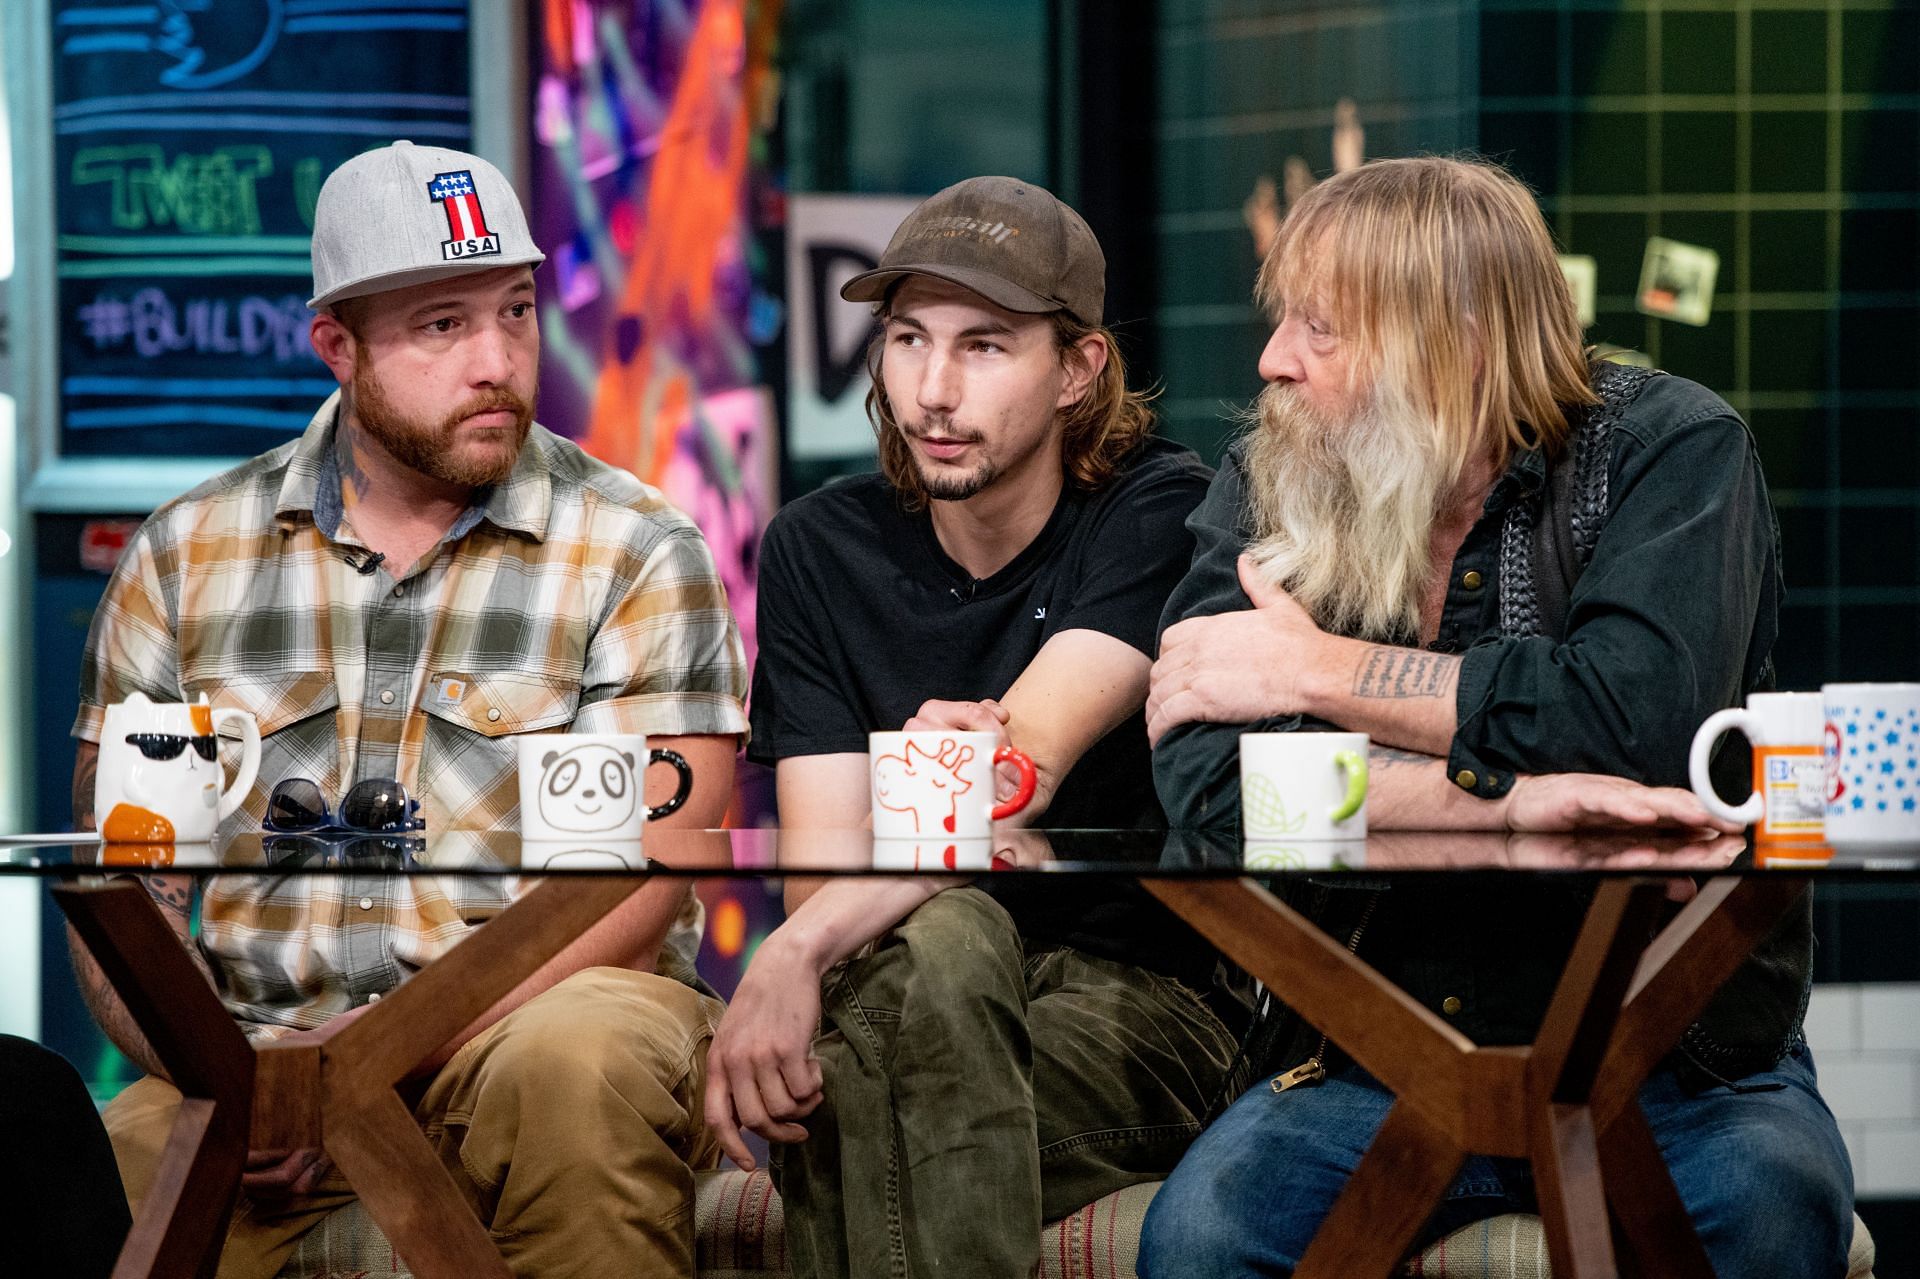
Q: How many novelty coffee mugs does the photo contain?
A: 6